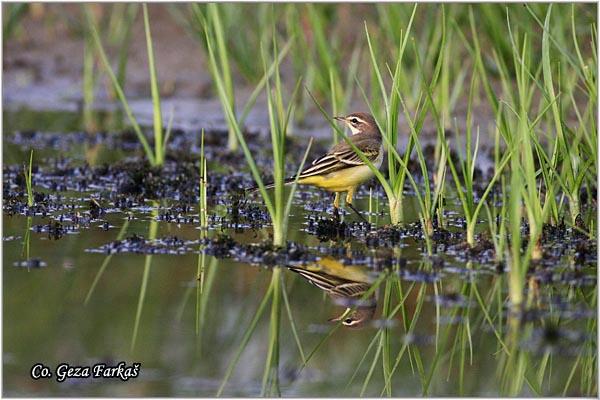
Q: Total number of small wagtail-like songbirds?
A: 1